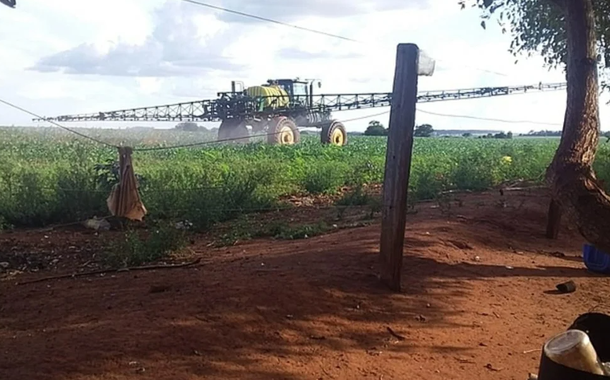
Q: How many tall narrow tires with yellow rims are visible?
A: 2